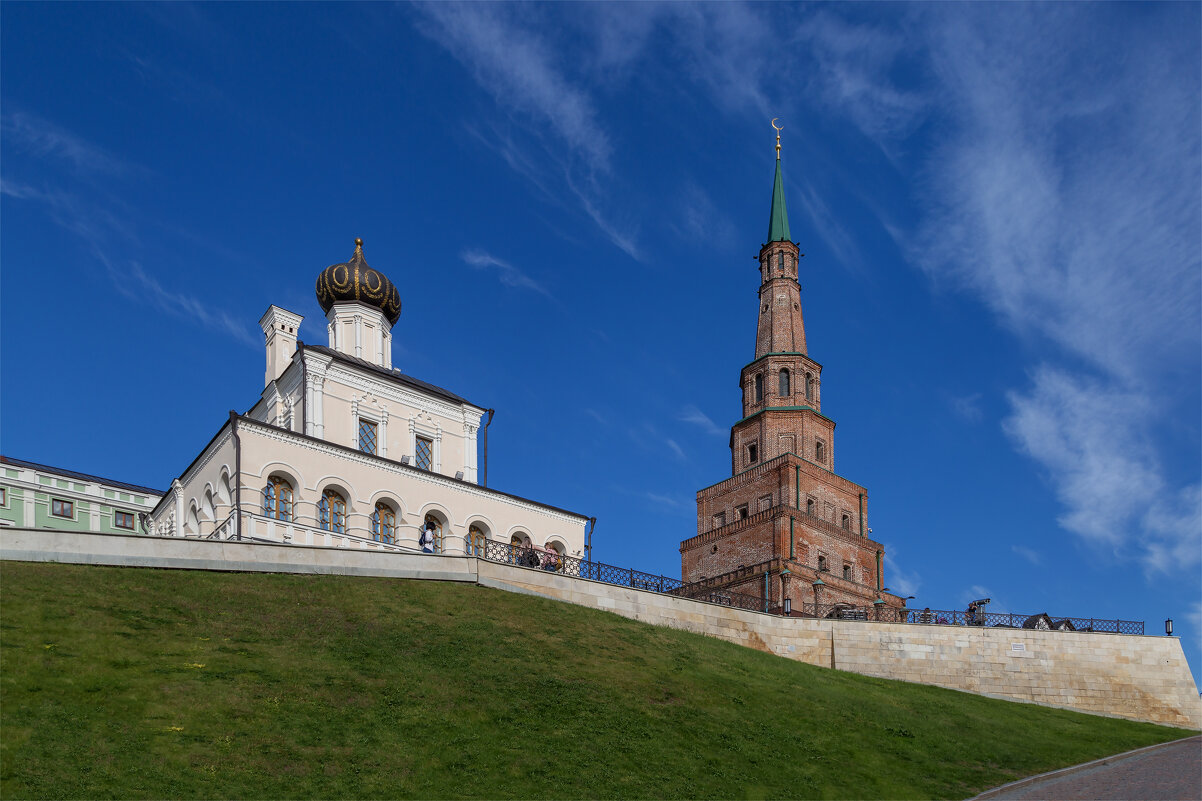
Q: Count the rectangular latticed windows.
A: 2